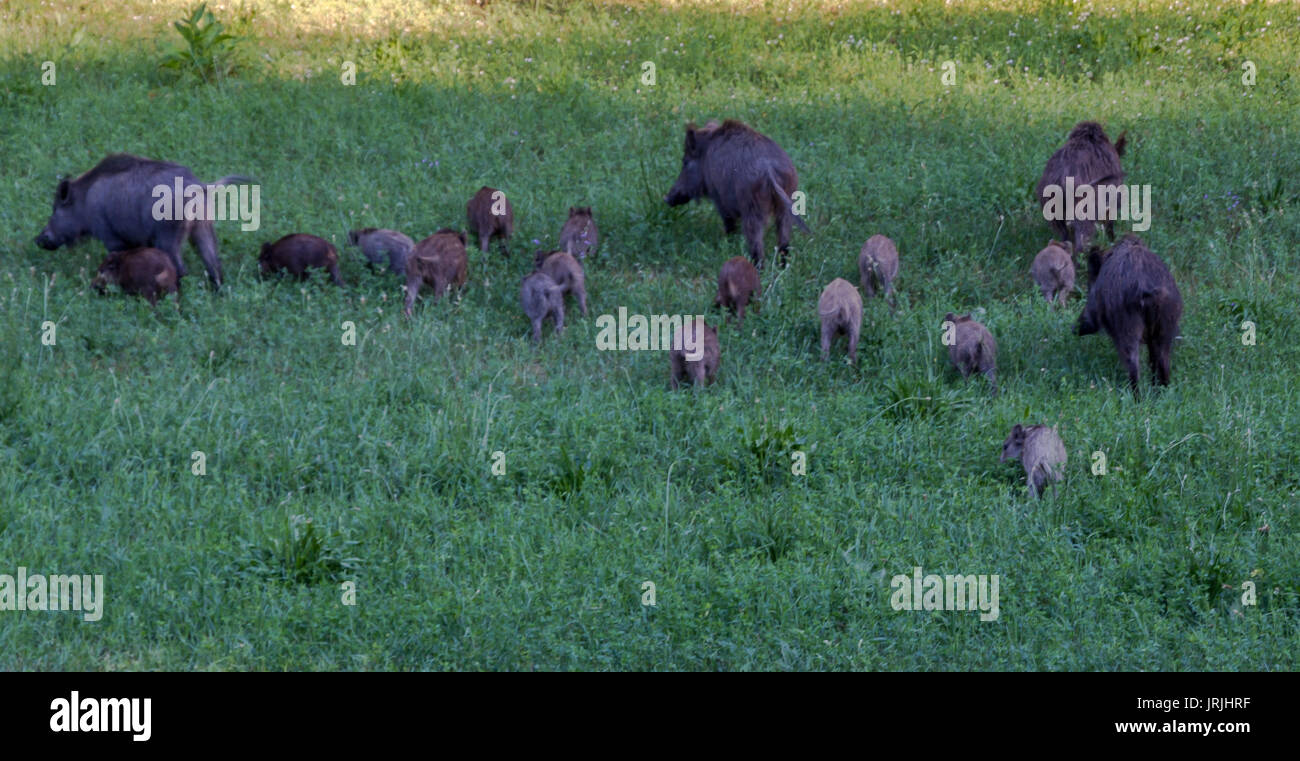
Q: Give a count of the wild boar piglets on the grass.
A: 15